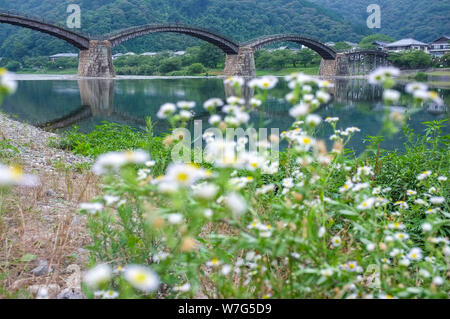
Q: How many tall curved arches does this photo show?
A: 3